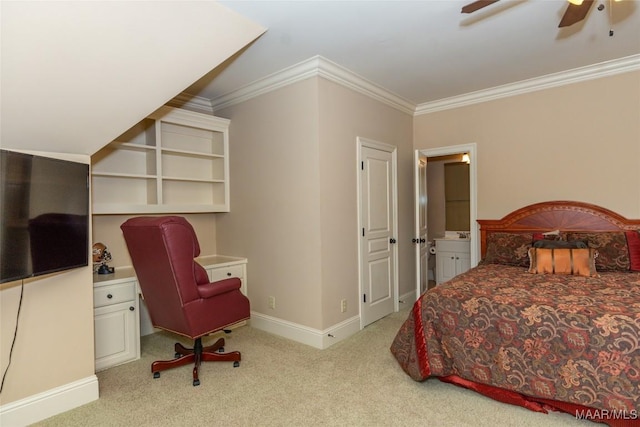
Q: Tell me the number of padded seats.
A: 1